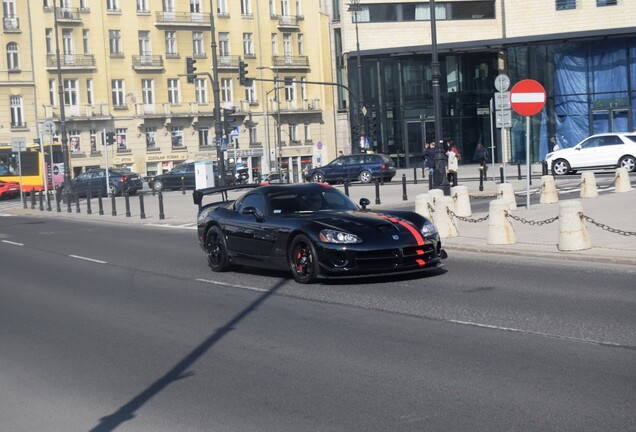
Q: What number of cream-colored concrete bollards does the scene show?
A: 10